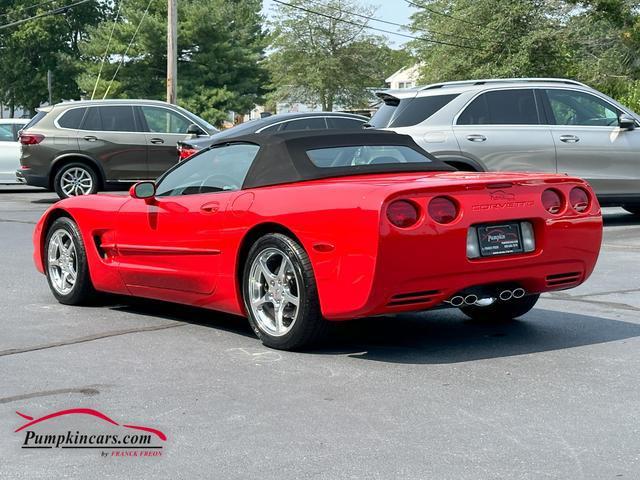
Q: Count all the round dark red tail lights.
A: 4